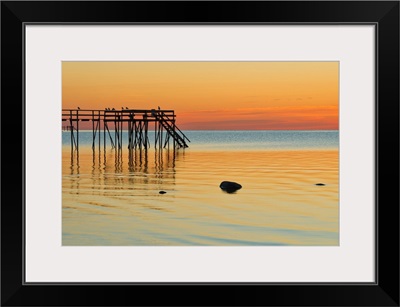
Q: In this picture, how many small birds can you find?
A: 7